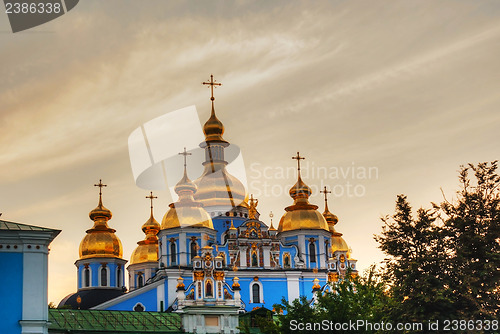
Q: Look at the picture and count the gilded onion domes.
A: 6